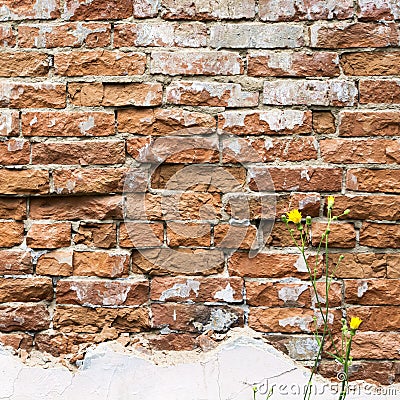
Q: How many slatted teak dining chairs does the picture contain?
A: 0